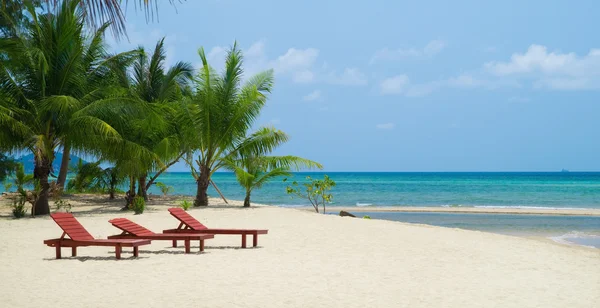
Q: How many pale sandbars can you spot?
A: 1